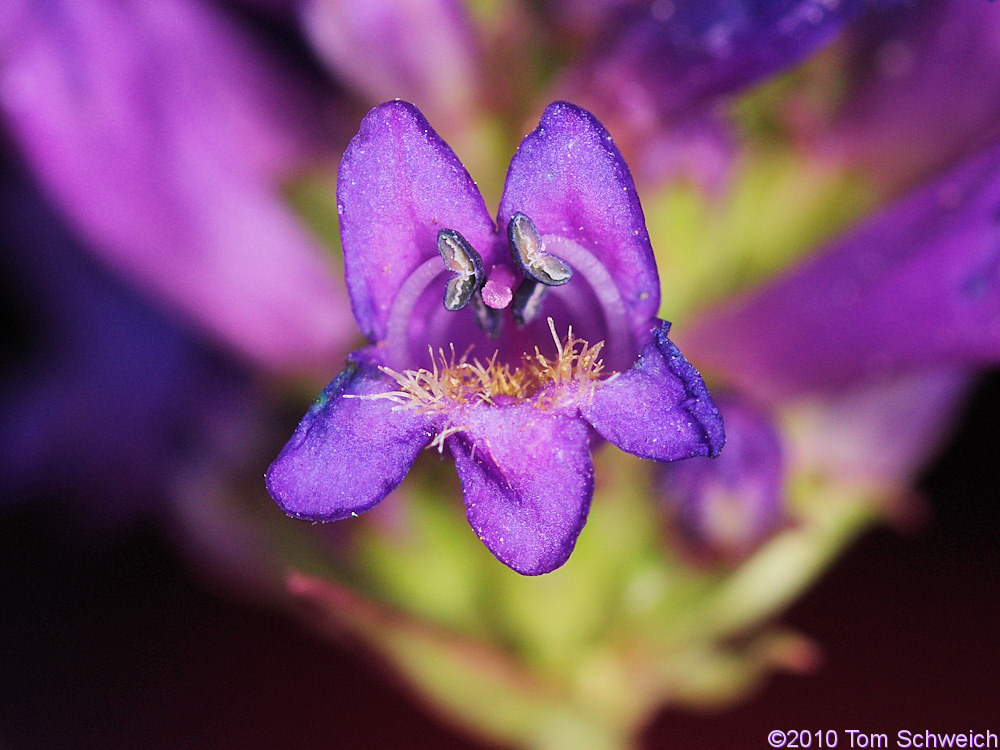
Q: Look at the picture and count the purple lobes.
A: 5